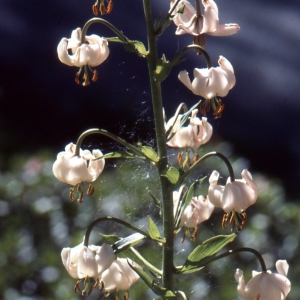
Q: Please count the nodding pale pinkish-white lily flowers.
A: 10